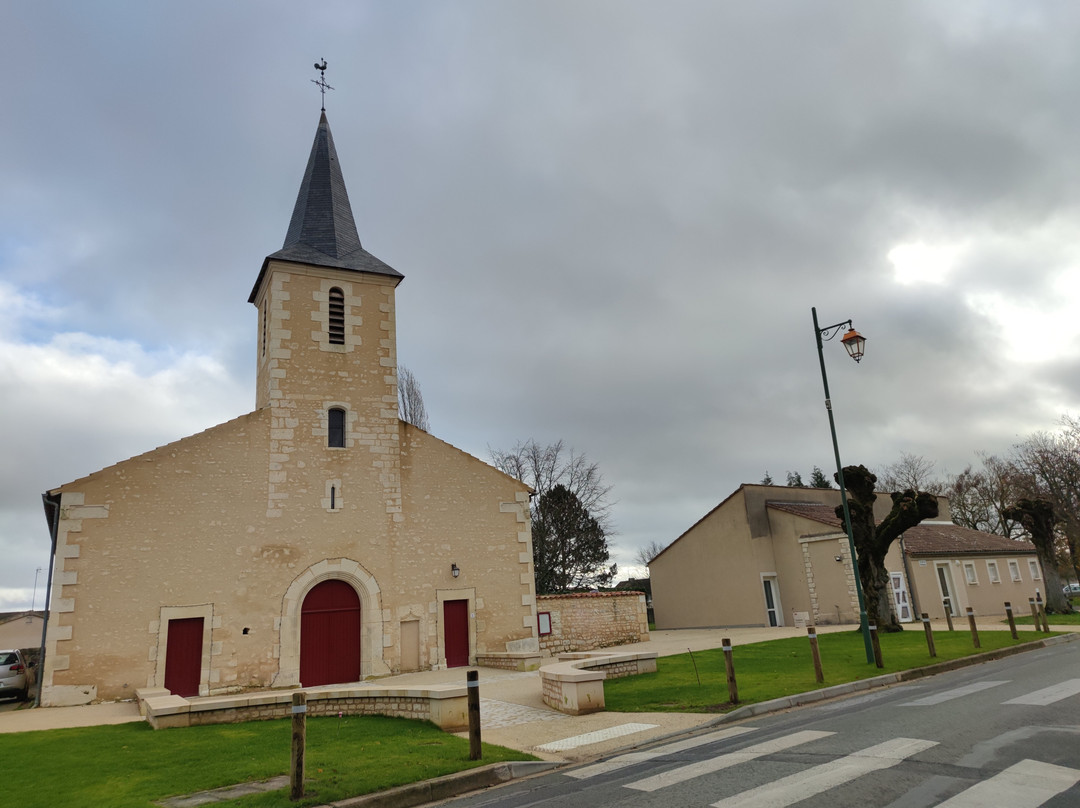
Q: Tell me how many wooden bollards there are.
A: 11